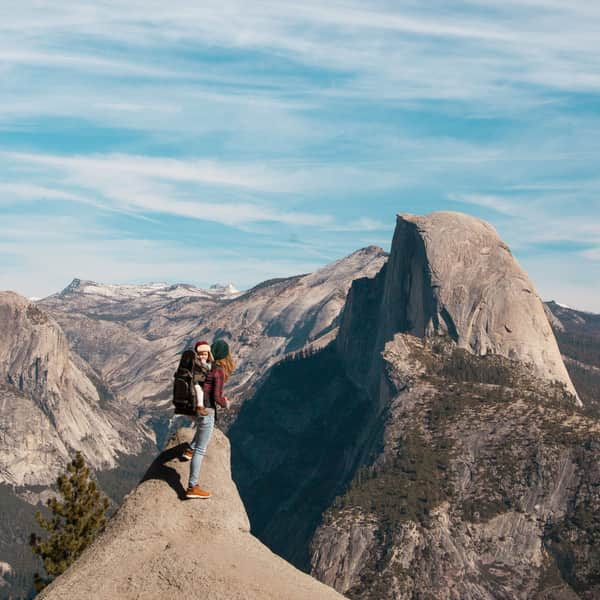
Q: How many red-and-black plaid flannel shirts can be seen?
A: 1